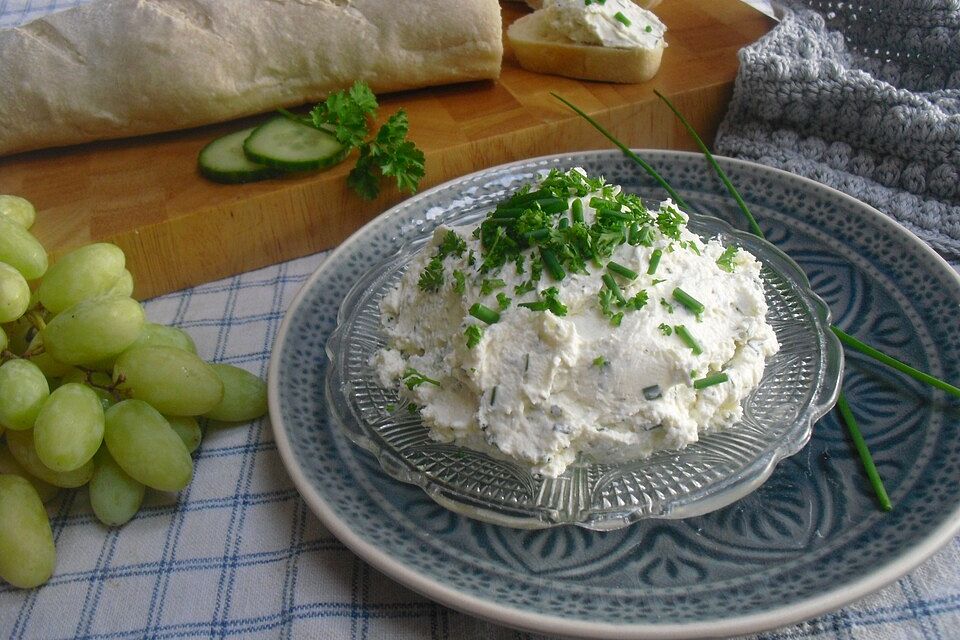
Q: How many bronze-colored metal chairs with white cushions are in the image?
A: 0